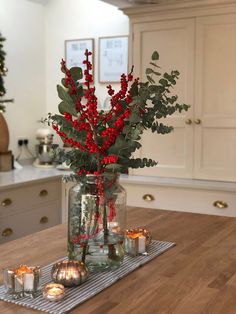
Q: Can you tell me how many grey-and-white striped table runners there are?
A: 1